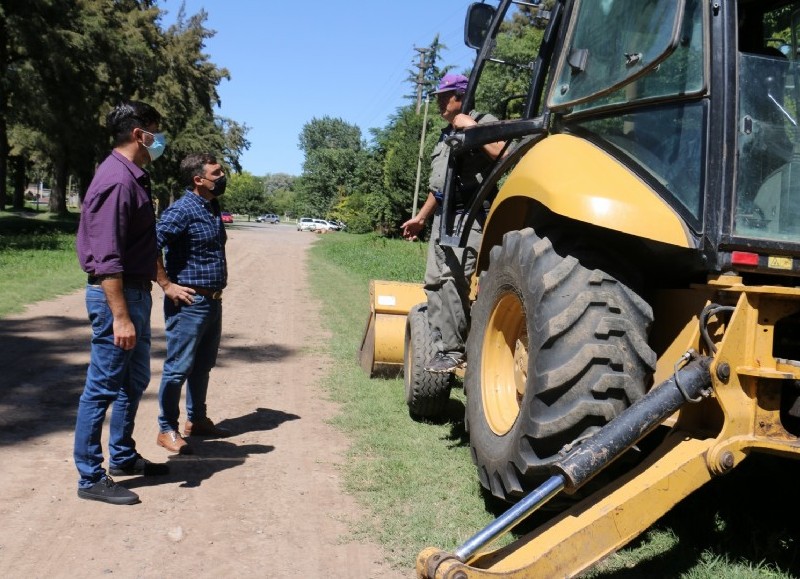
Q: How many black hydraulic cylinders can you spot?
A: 1